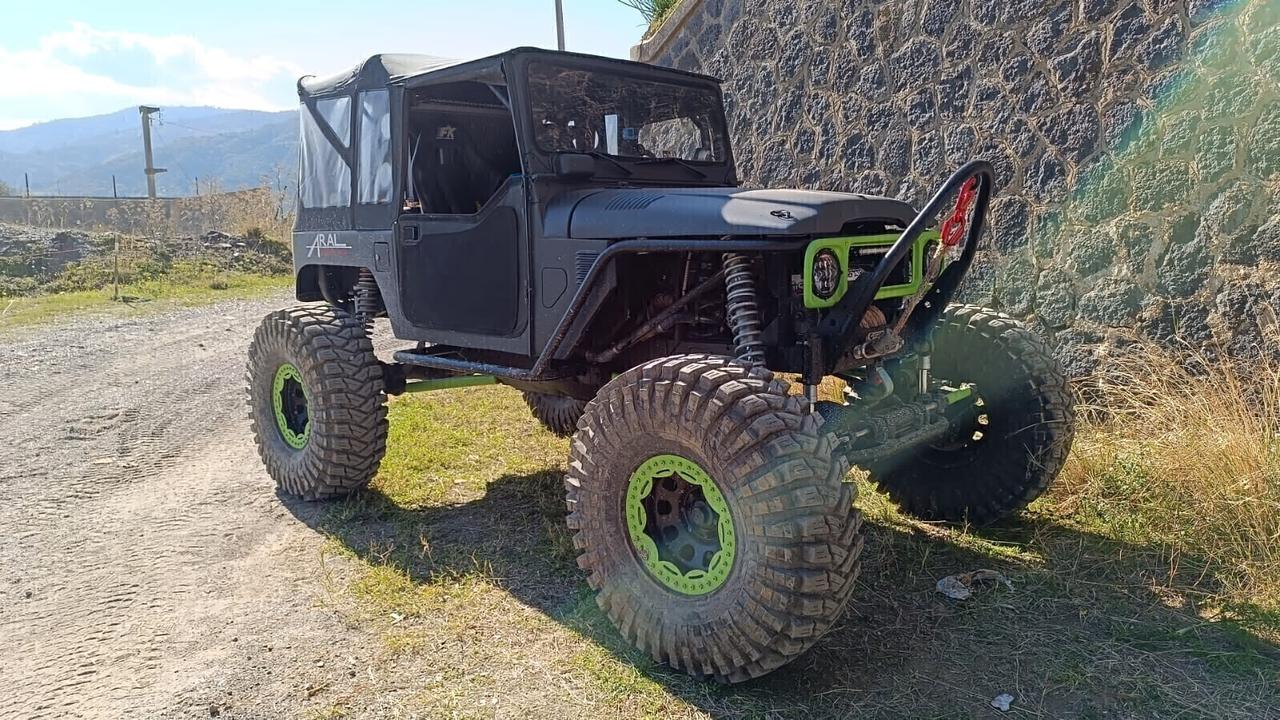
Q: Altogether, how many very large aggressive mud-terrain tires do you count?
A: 4